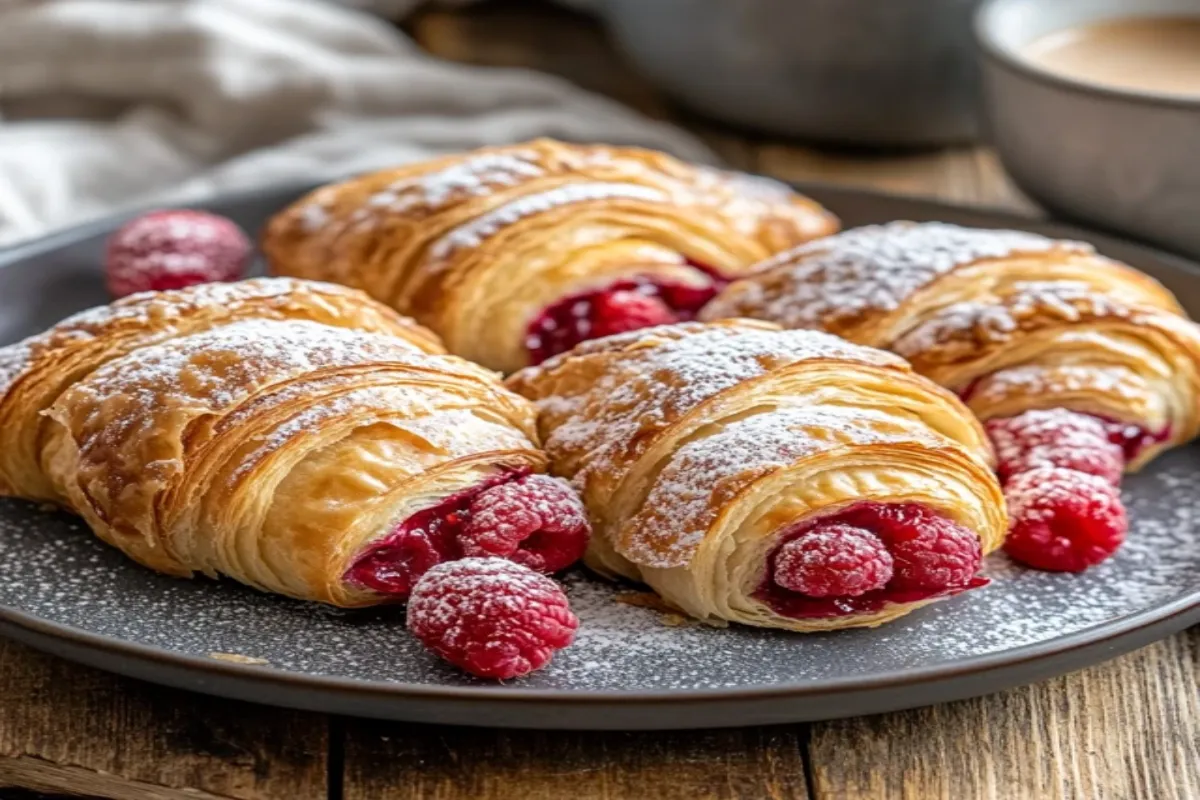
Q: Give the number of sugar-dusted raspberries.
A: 7